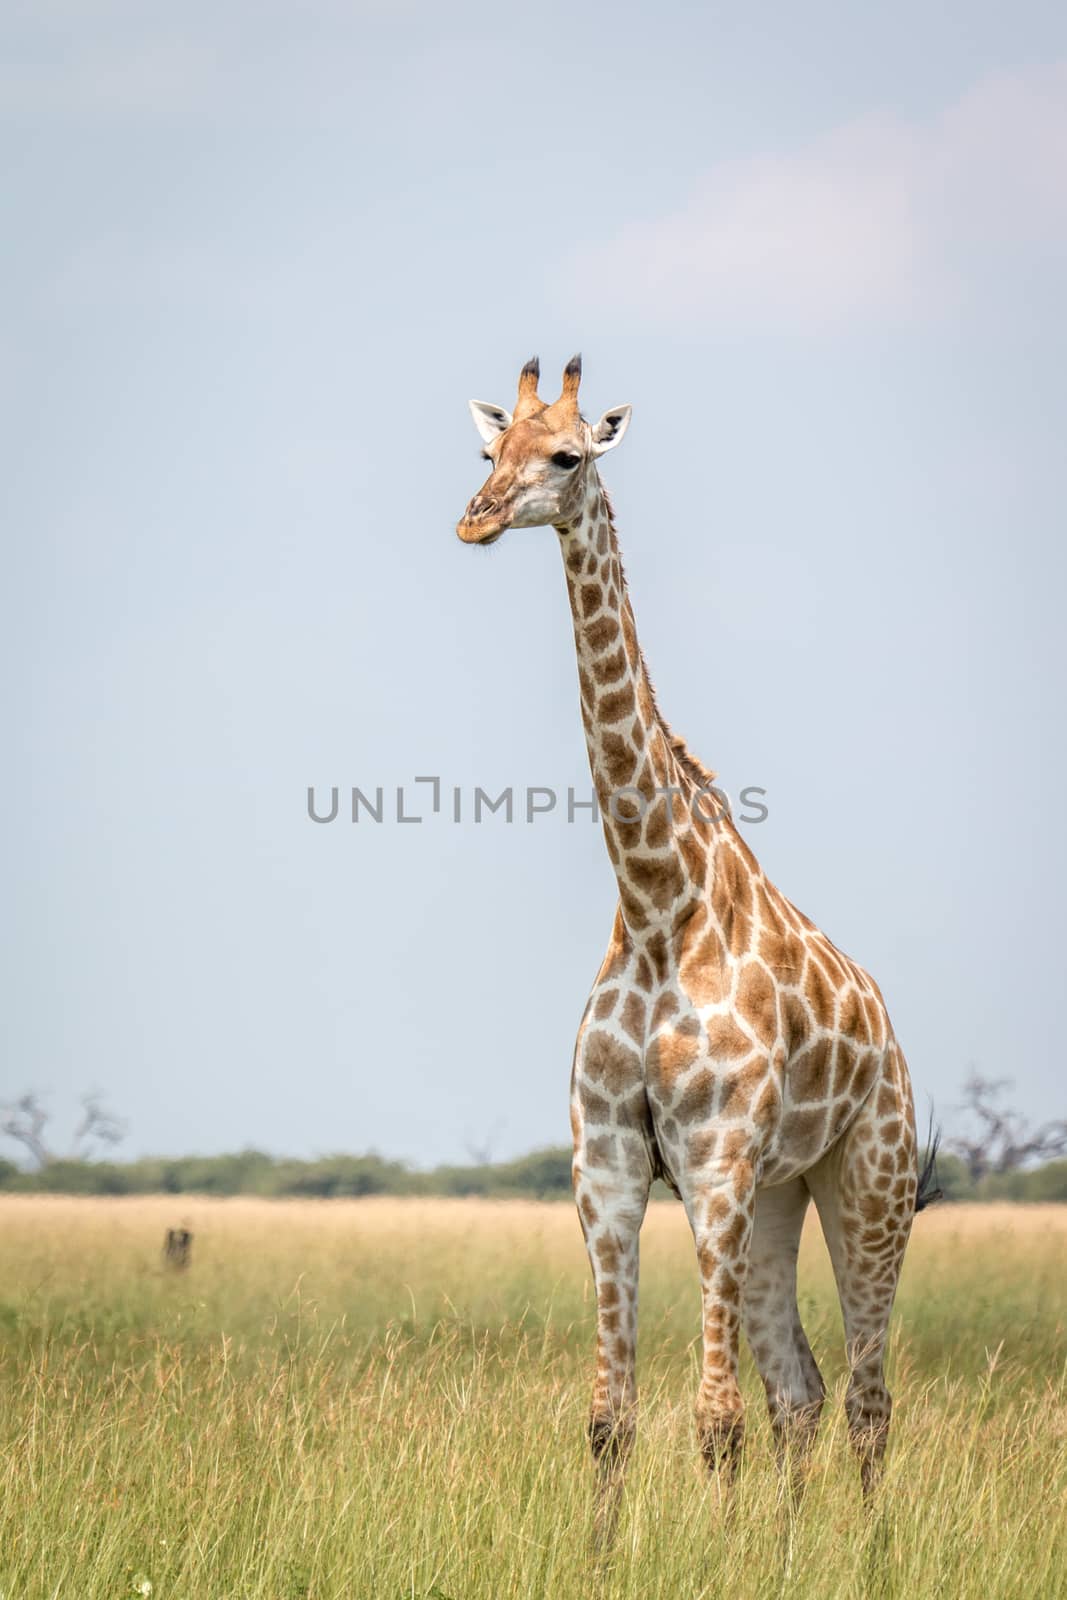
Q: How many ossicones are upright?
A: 2